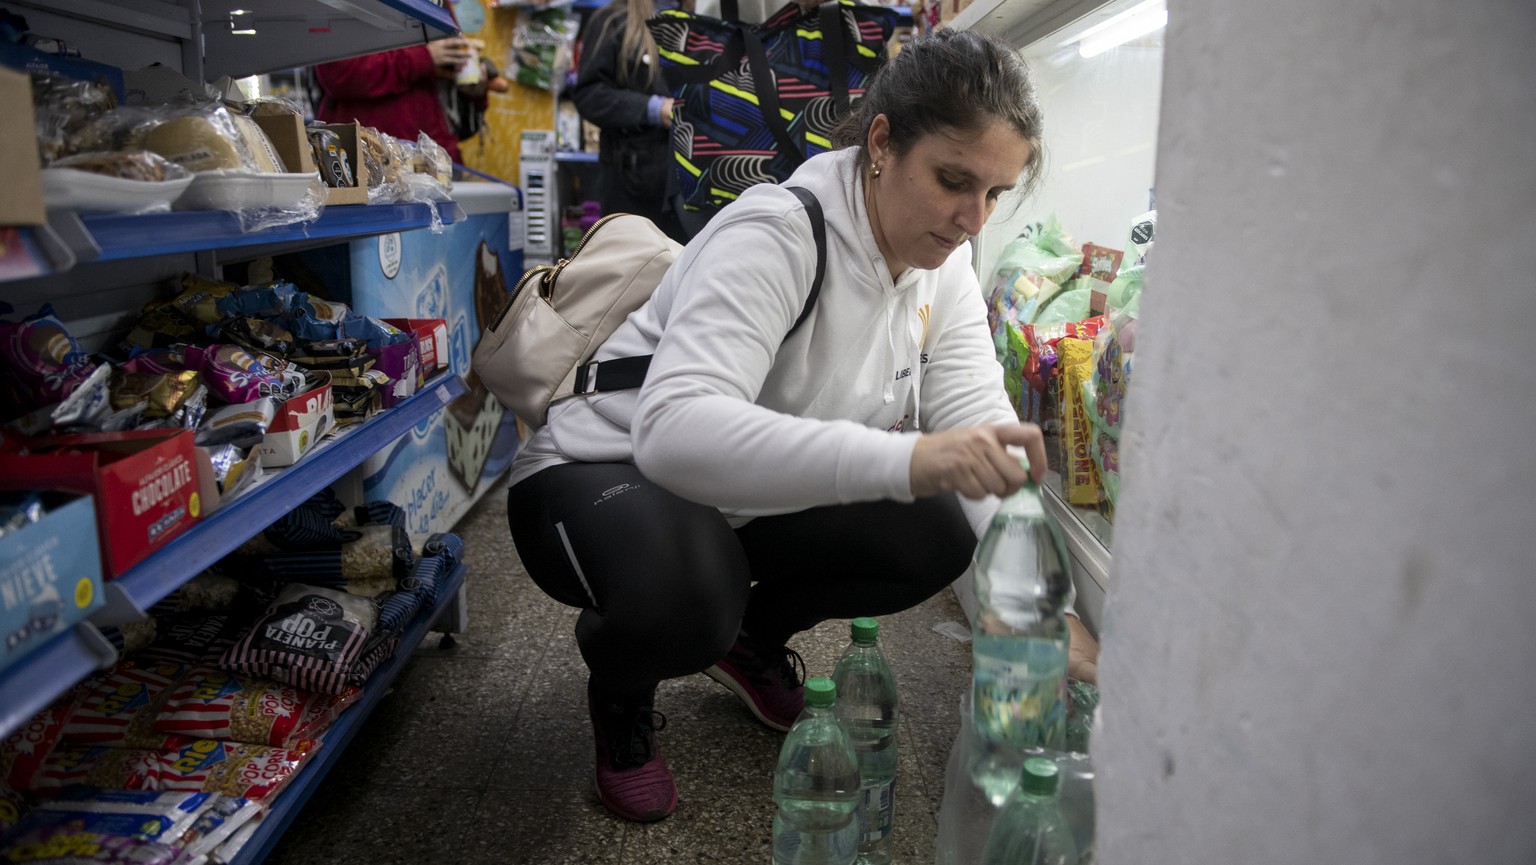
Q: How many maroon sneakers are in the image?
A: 2